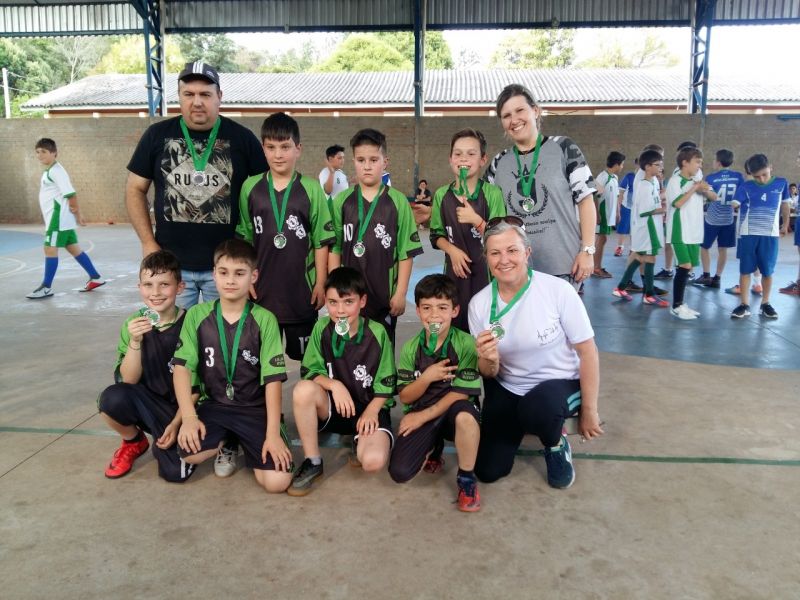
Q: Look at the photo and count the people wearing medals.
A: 10